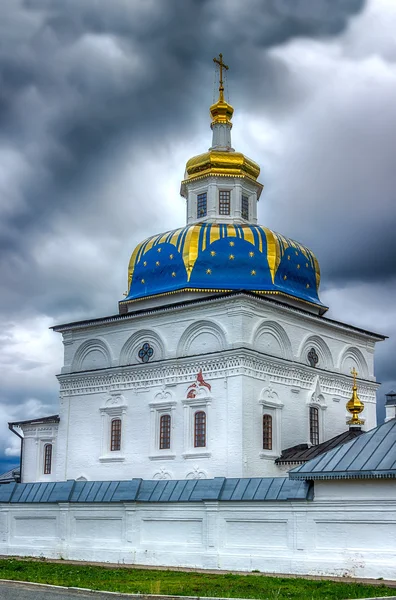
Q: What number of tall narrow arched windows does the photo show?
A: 6